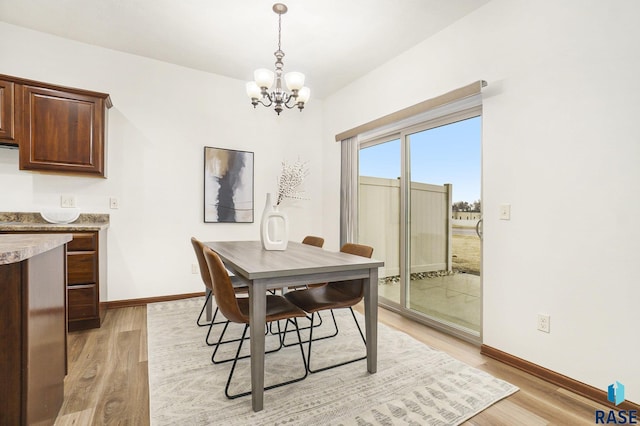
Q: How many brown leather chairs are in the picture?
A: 4